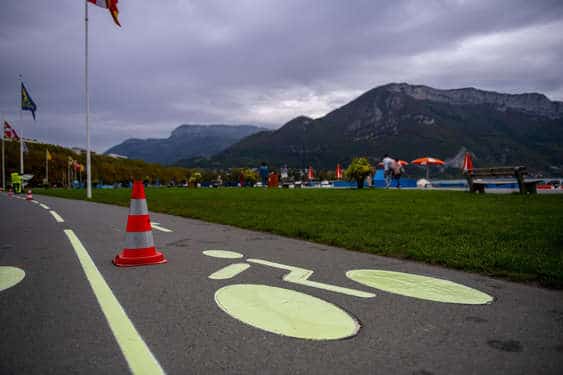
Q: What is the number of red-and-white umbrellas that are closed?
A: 3